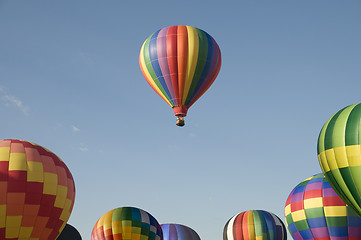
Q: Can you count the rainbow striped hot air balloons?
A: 2